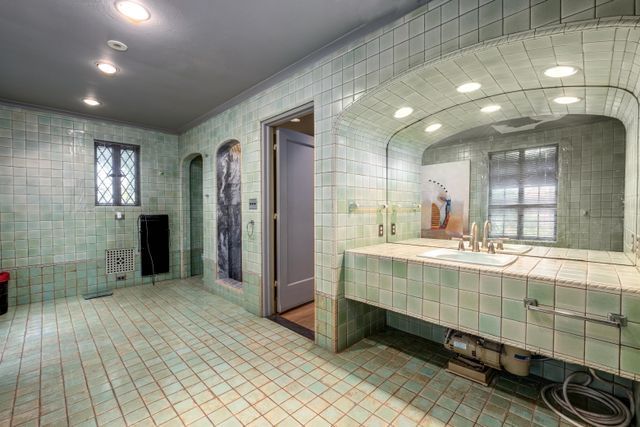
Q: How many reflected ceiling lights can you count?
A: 3